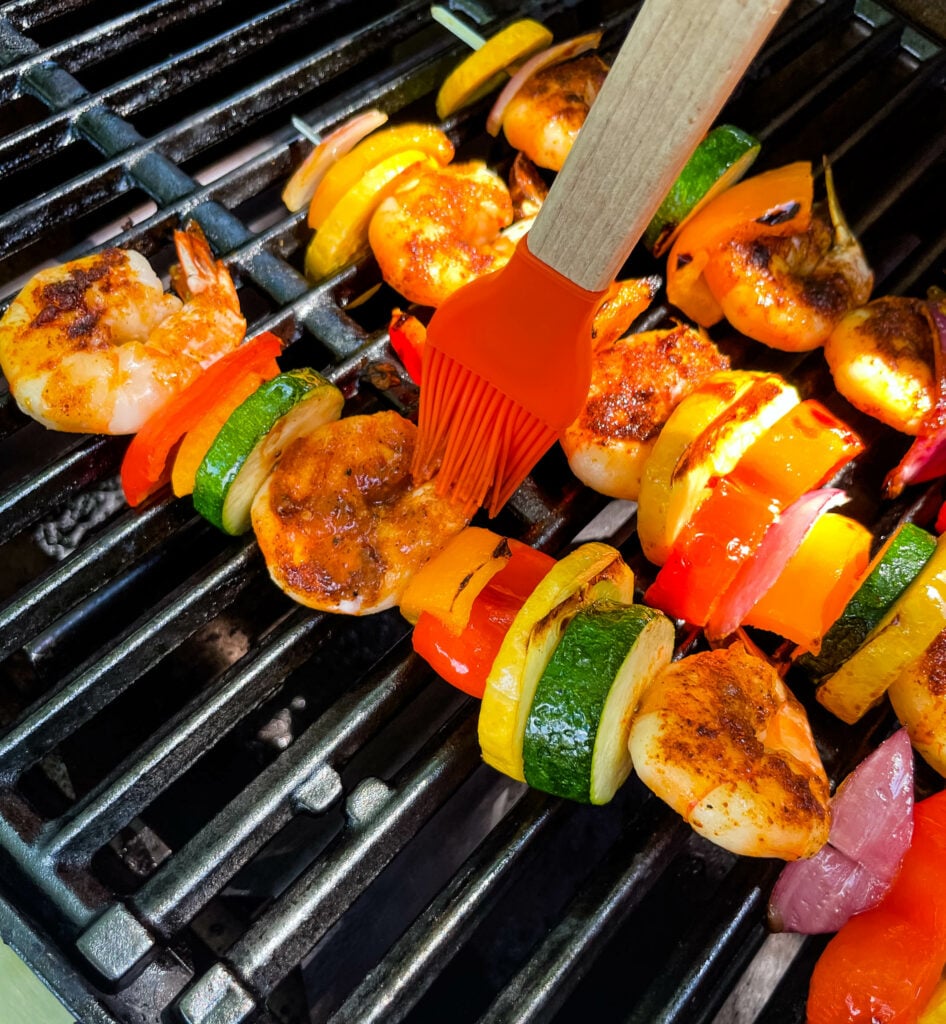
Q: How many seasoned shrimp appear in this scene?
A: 9